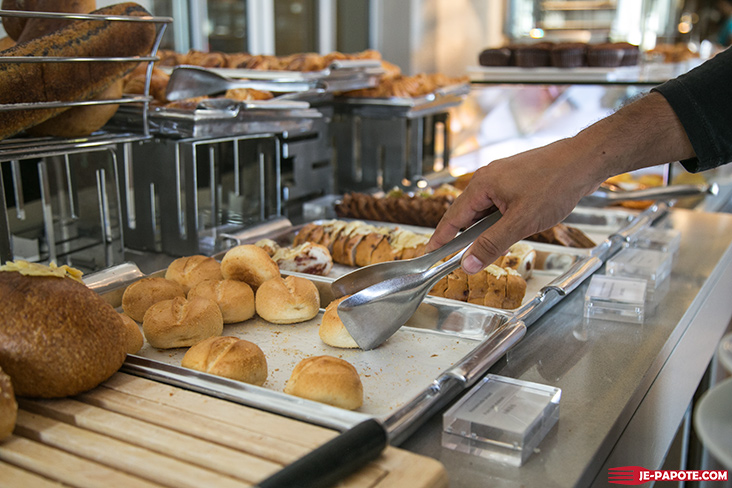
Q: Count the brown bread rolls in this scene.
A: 10